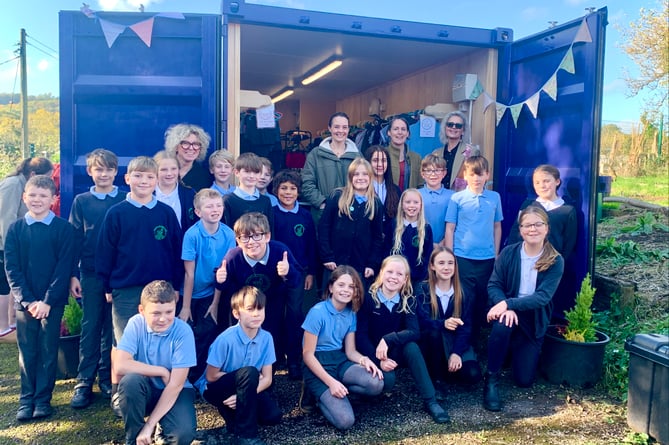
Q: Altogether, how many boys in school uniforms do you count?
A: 13